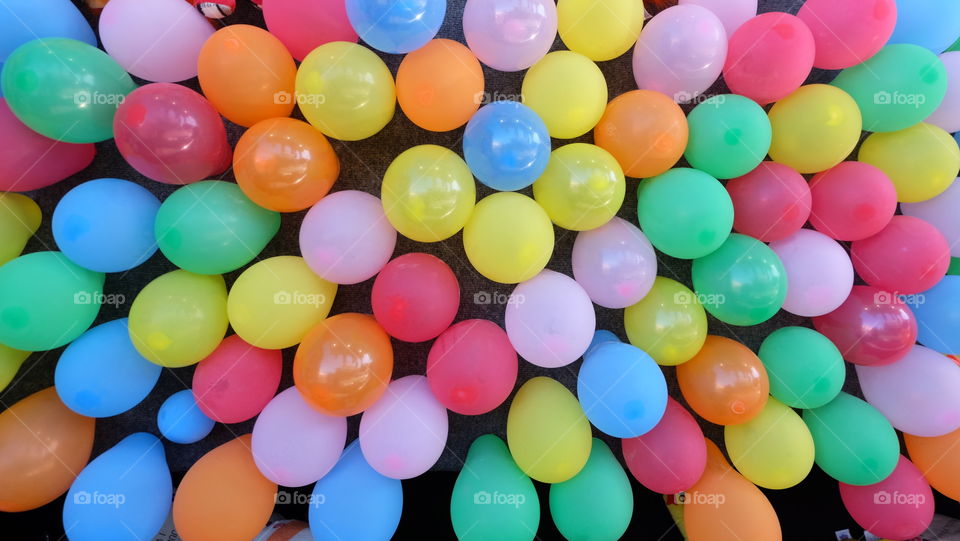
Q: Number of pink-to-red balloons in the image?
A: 14